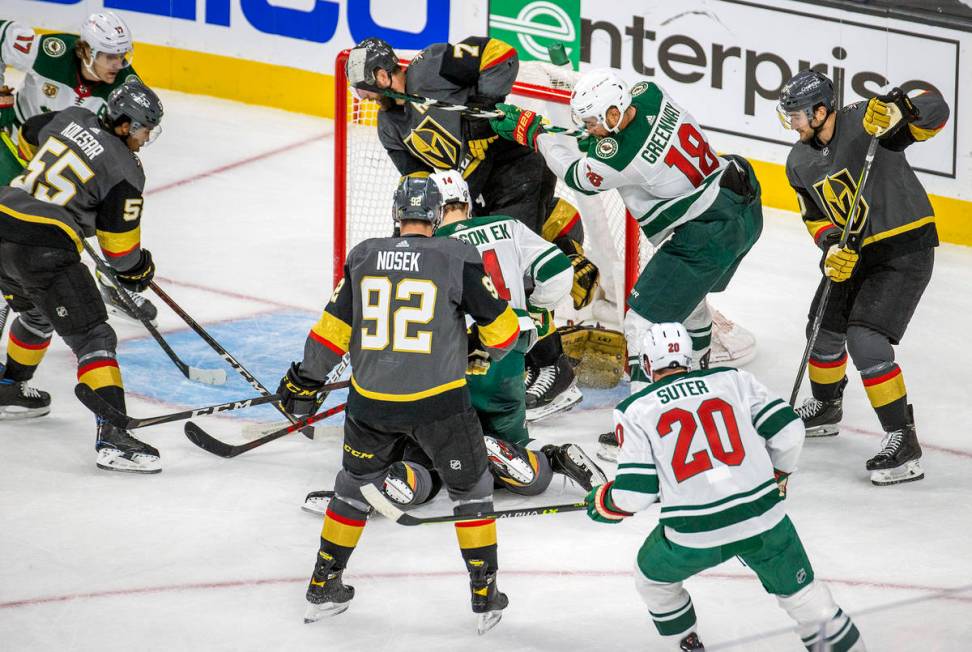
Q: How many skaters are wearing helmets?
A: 8